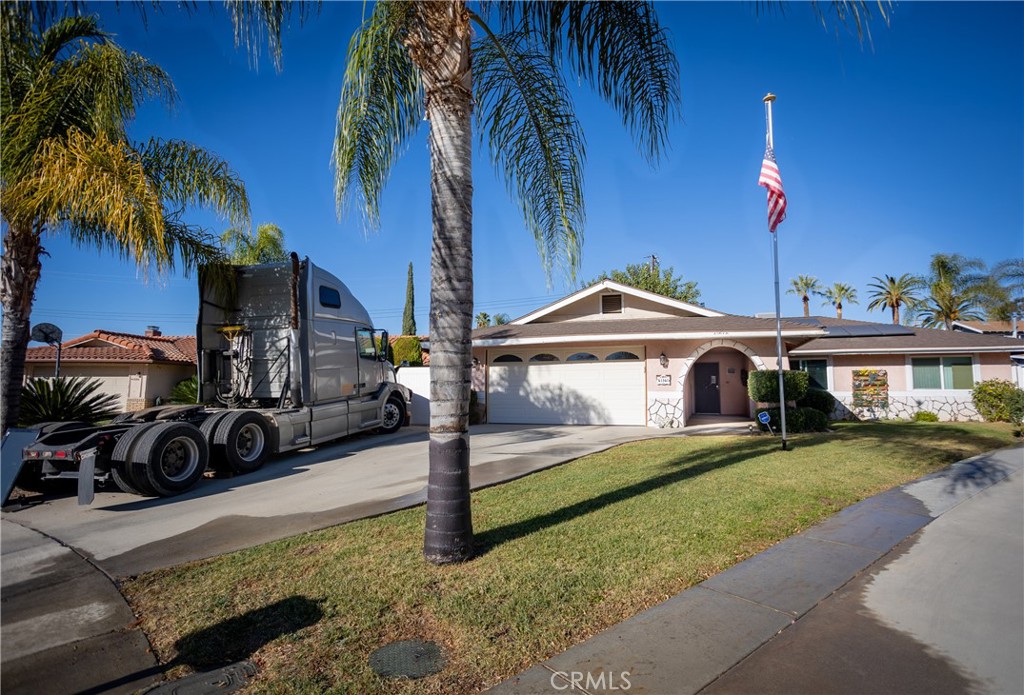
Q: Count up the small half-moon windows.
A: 4